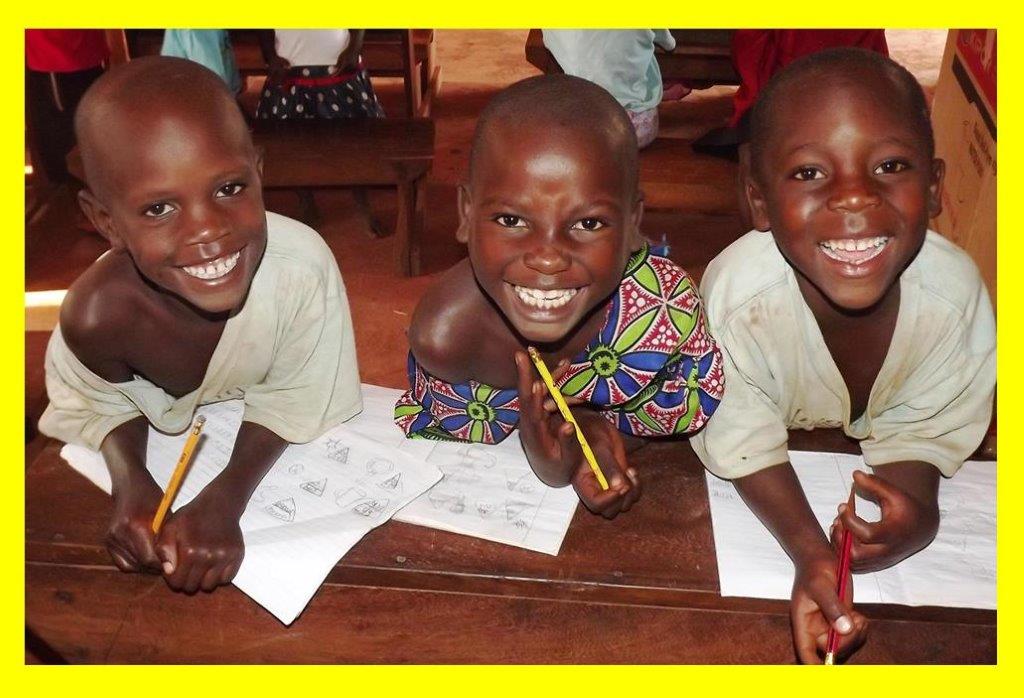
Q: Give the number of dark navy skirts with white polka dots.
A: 1